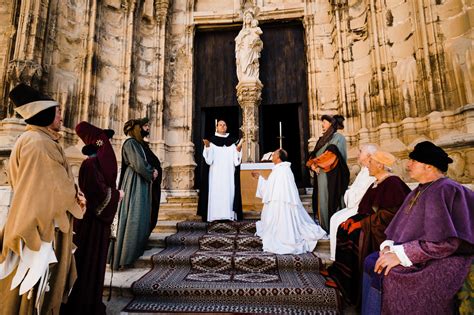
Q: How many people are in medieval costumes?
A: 9